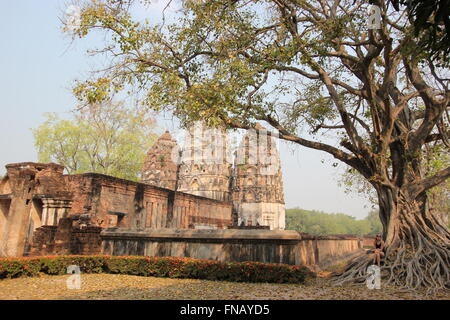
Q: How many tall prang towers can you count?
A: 3